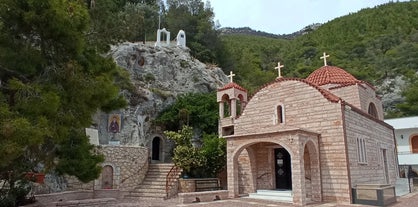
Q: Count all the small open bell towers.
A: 1